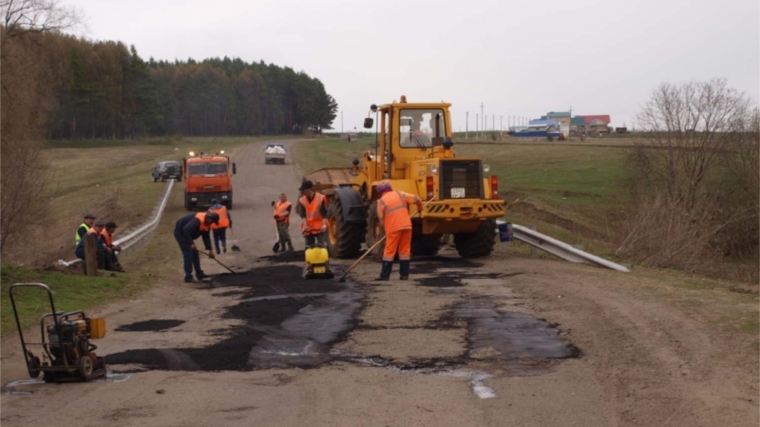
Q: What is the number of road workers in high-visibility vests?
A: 8